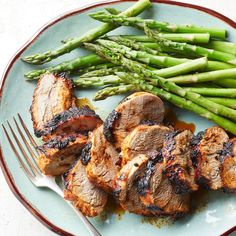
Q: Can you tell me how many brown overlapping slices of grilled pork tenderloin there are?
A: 12